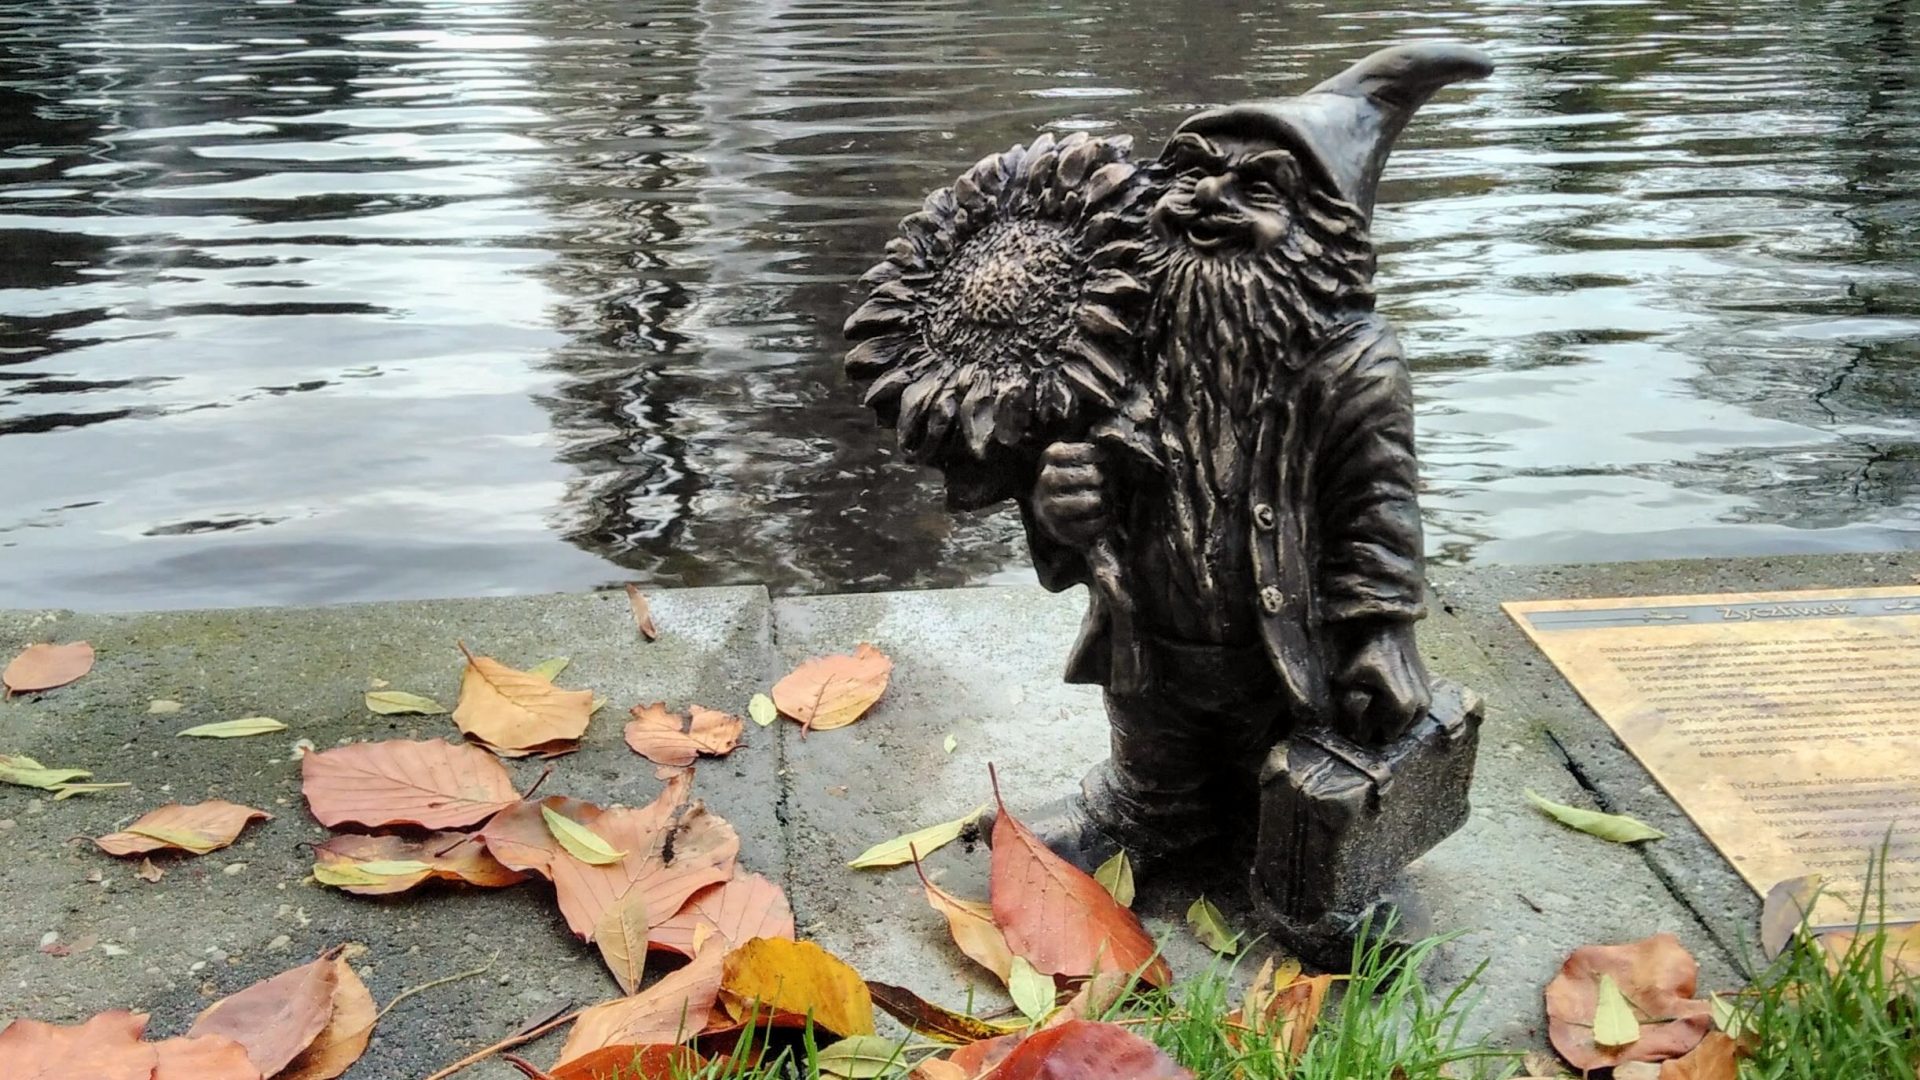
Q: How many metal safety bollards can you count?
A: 0